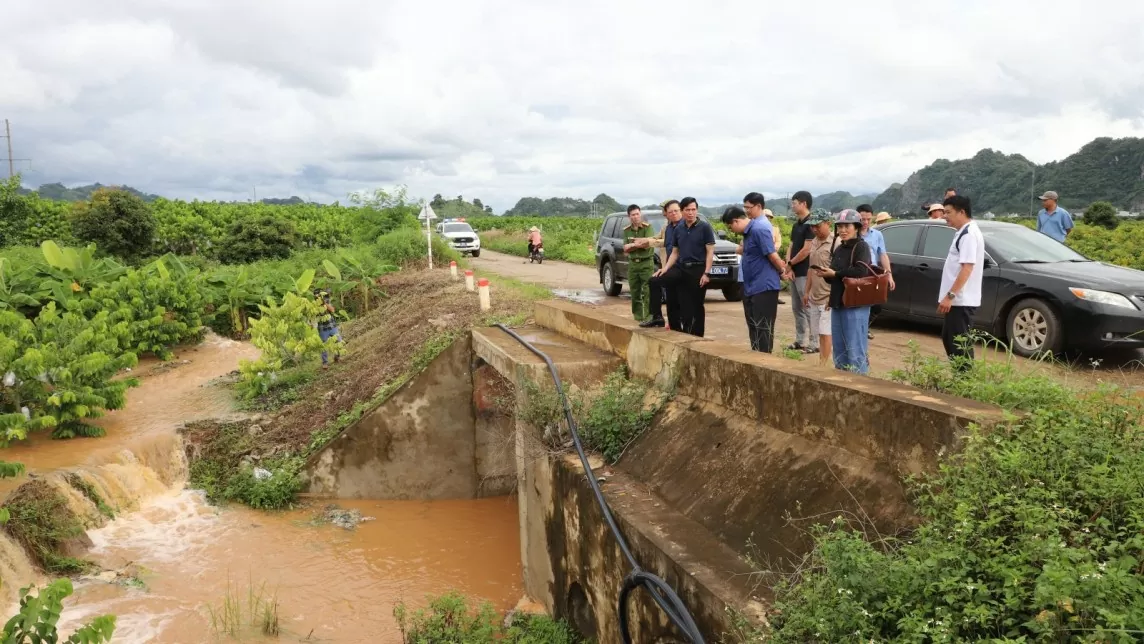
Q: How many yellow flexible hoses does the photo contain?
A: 0